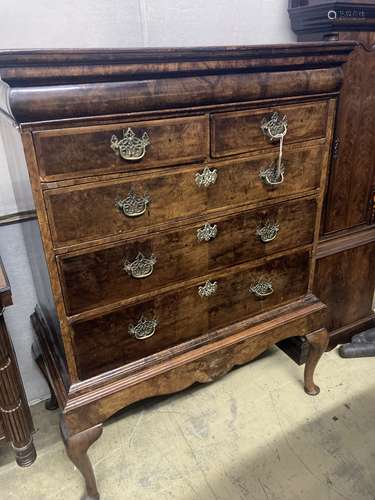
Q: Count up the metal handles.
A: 8